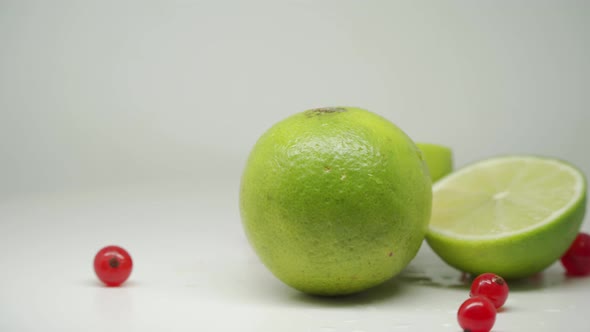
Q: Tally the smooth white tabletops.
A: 1